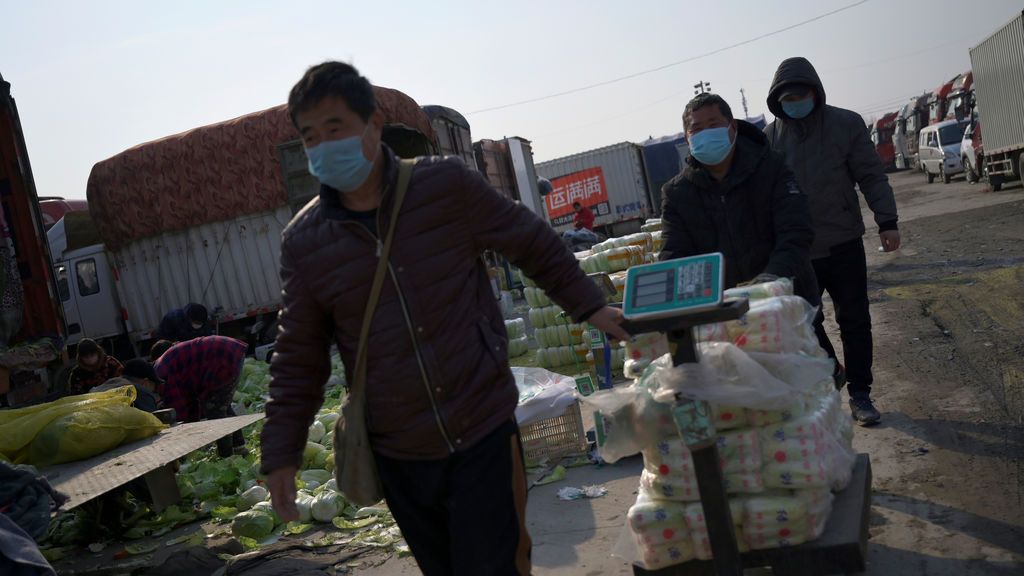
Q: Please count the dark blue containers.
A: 1